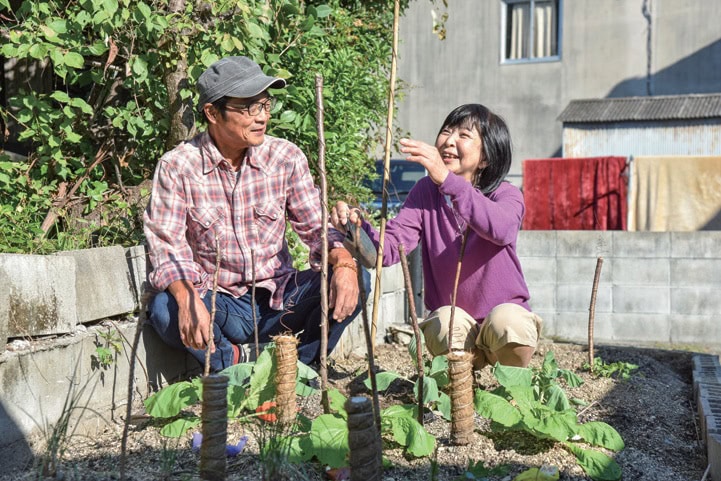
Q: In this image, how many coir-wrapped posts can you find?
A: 4